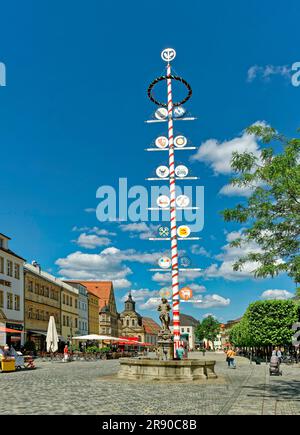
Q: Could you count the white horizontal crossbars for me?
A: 7